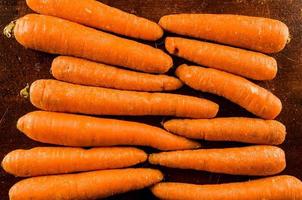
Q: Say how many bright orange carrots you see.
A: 13